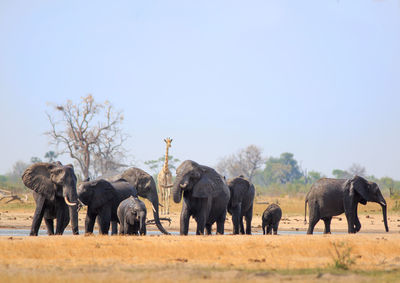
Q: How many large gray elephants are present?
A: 6